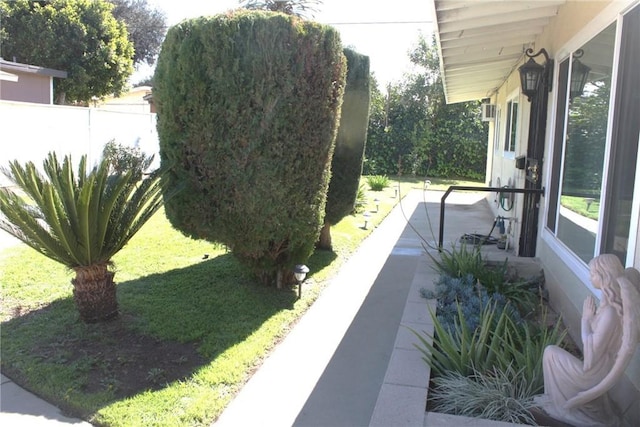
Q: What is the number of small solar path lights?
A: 5